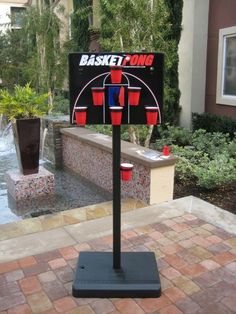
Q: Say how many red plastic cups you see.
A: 8